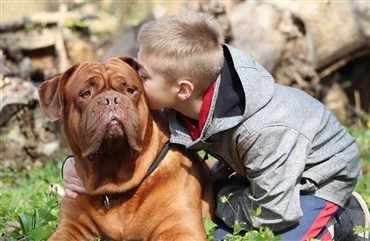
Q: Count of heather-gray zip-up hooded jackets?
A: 1